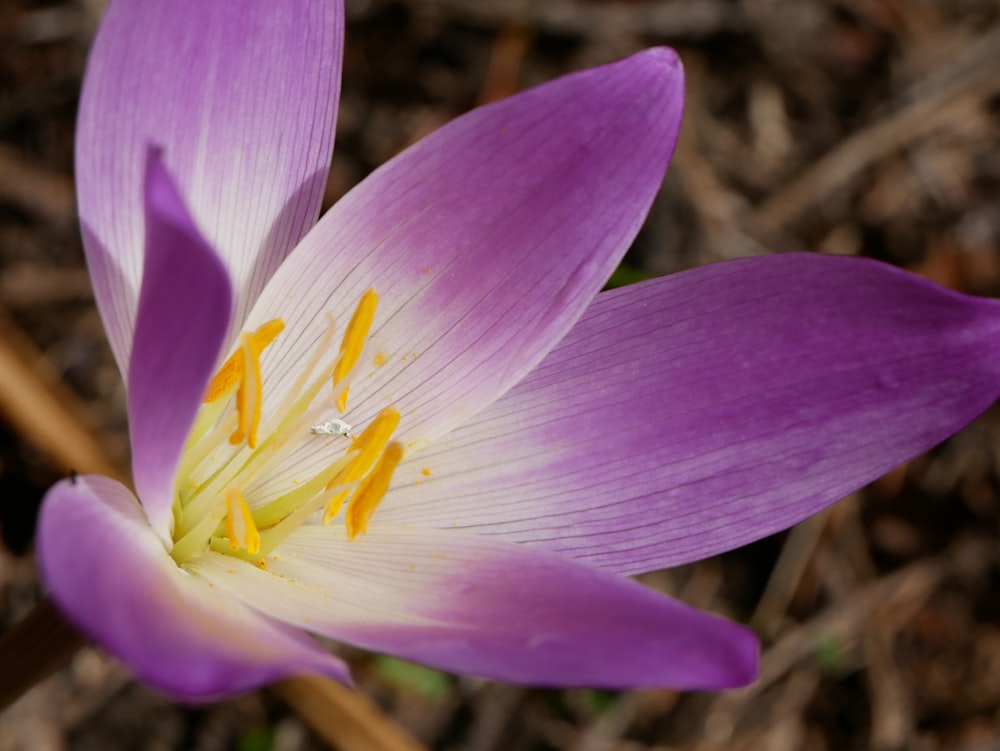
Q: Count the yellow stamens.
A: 6